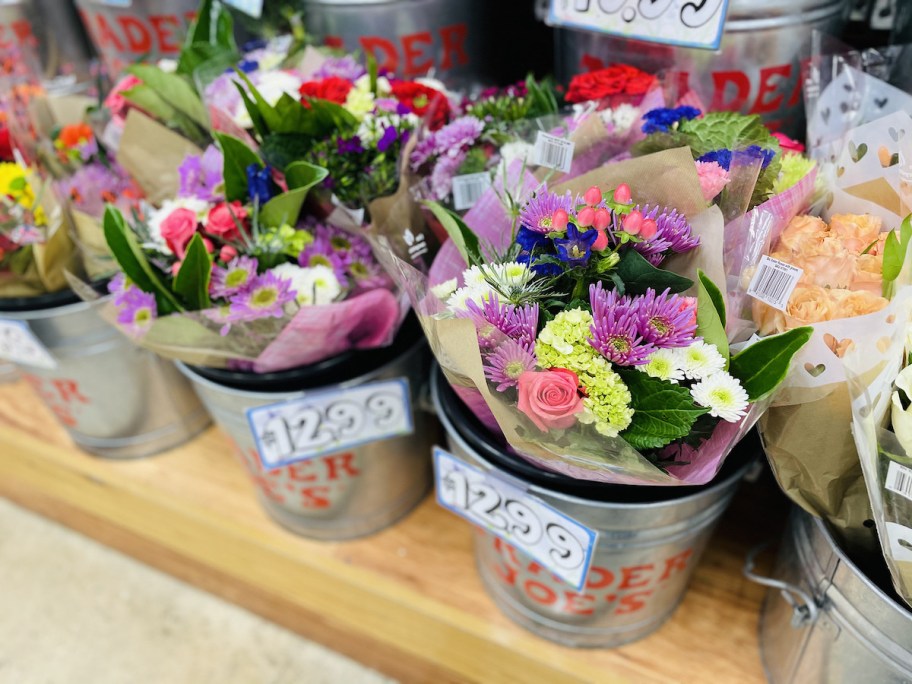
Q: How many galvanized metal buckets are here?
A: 8